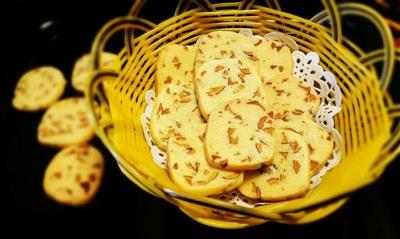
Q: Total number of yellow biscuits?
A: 14